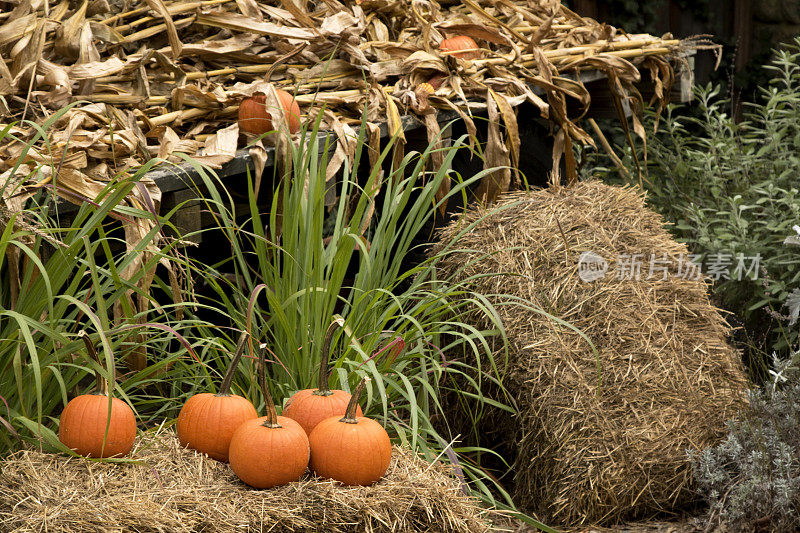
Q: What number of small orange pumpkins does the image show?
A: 7